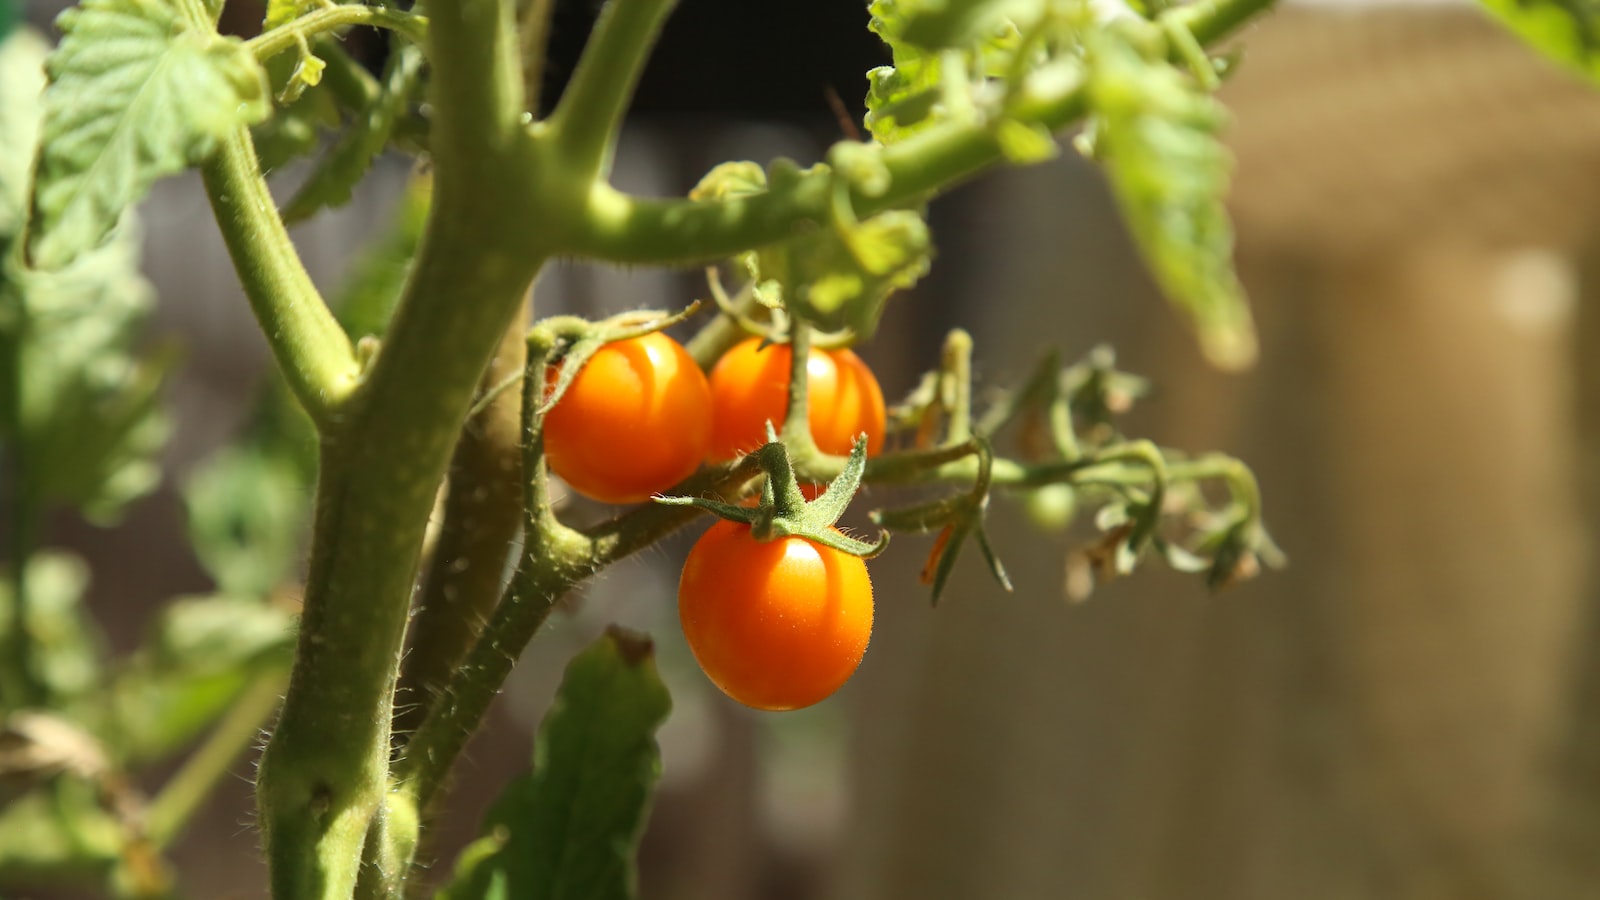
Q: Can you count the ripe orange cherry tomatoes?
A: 3